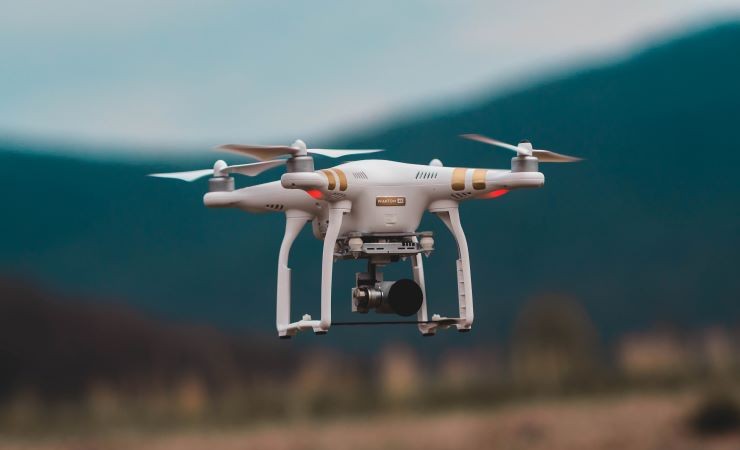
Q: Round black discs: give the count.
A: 1